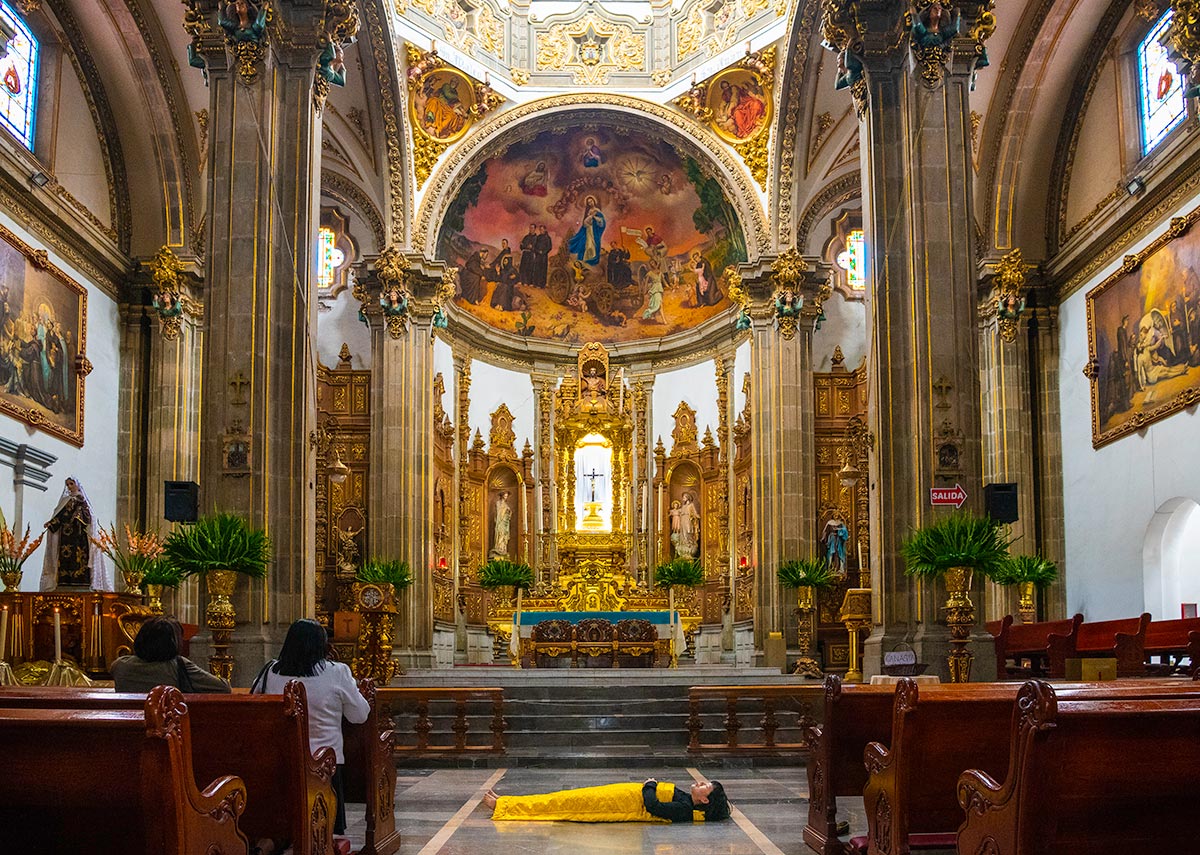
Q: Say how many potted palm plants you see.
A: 8